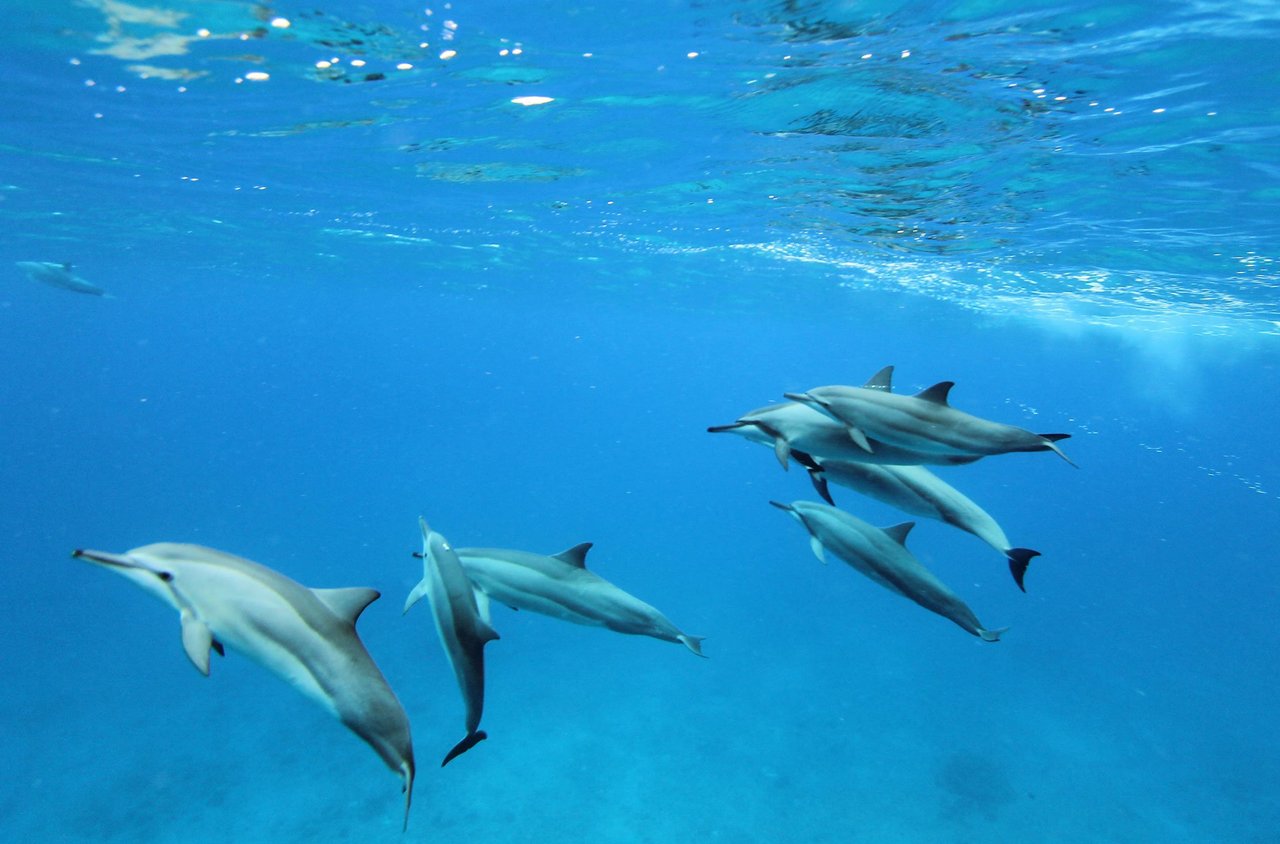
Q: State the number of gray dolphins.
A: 8